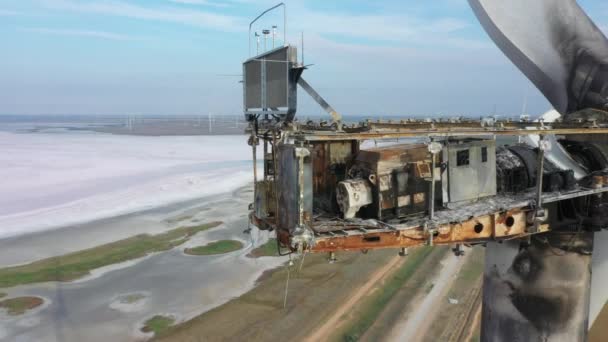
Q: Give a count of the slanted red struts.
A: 0